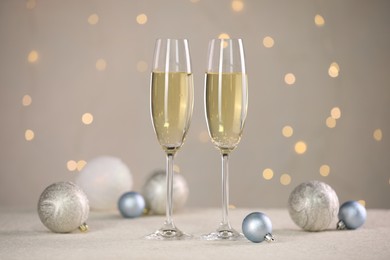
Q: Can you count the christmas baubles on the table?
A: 7